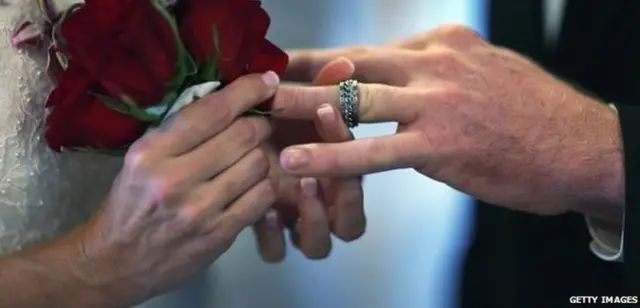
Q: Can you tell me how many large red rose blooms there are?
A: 3